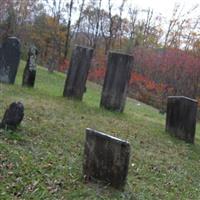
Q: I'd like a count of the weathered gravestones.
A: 7